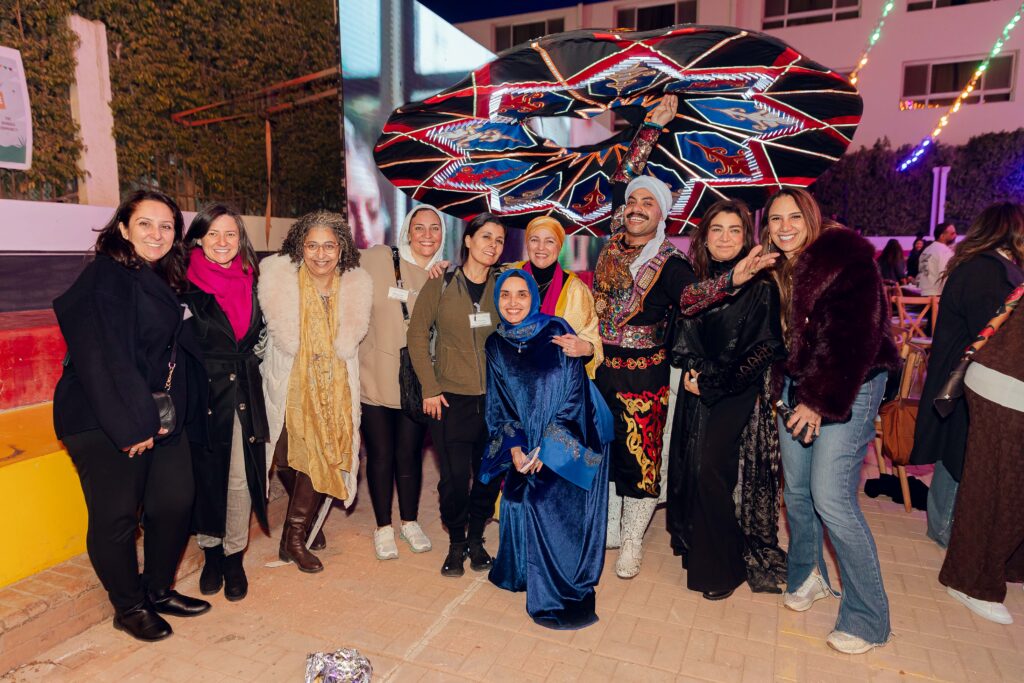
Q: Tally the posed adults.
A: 10